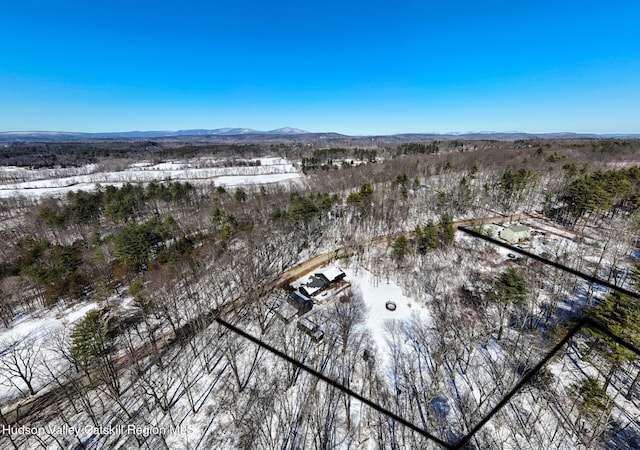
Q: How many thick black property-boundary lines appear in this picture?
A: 4